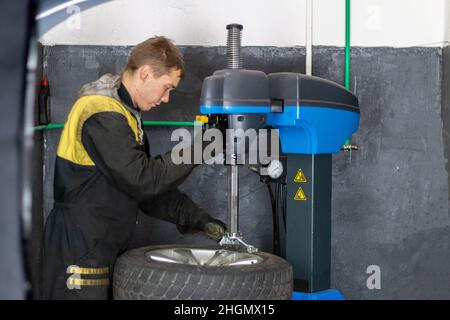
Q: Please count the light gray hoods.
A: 1